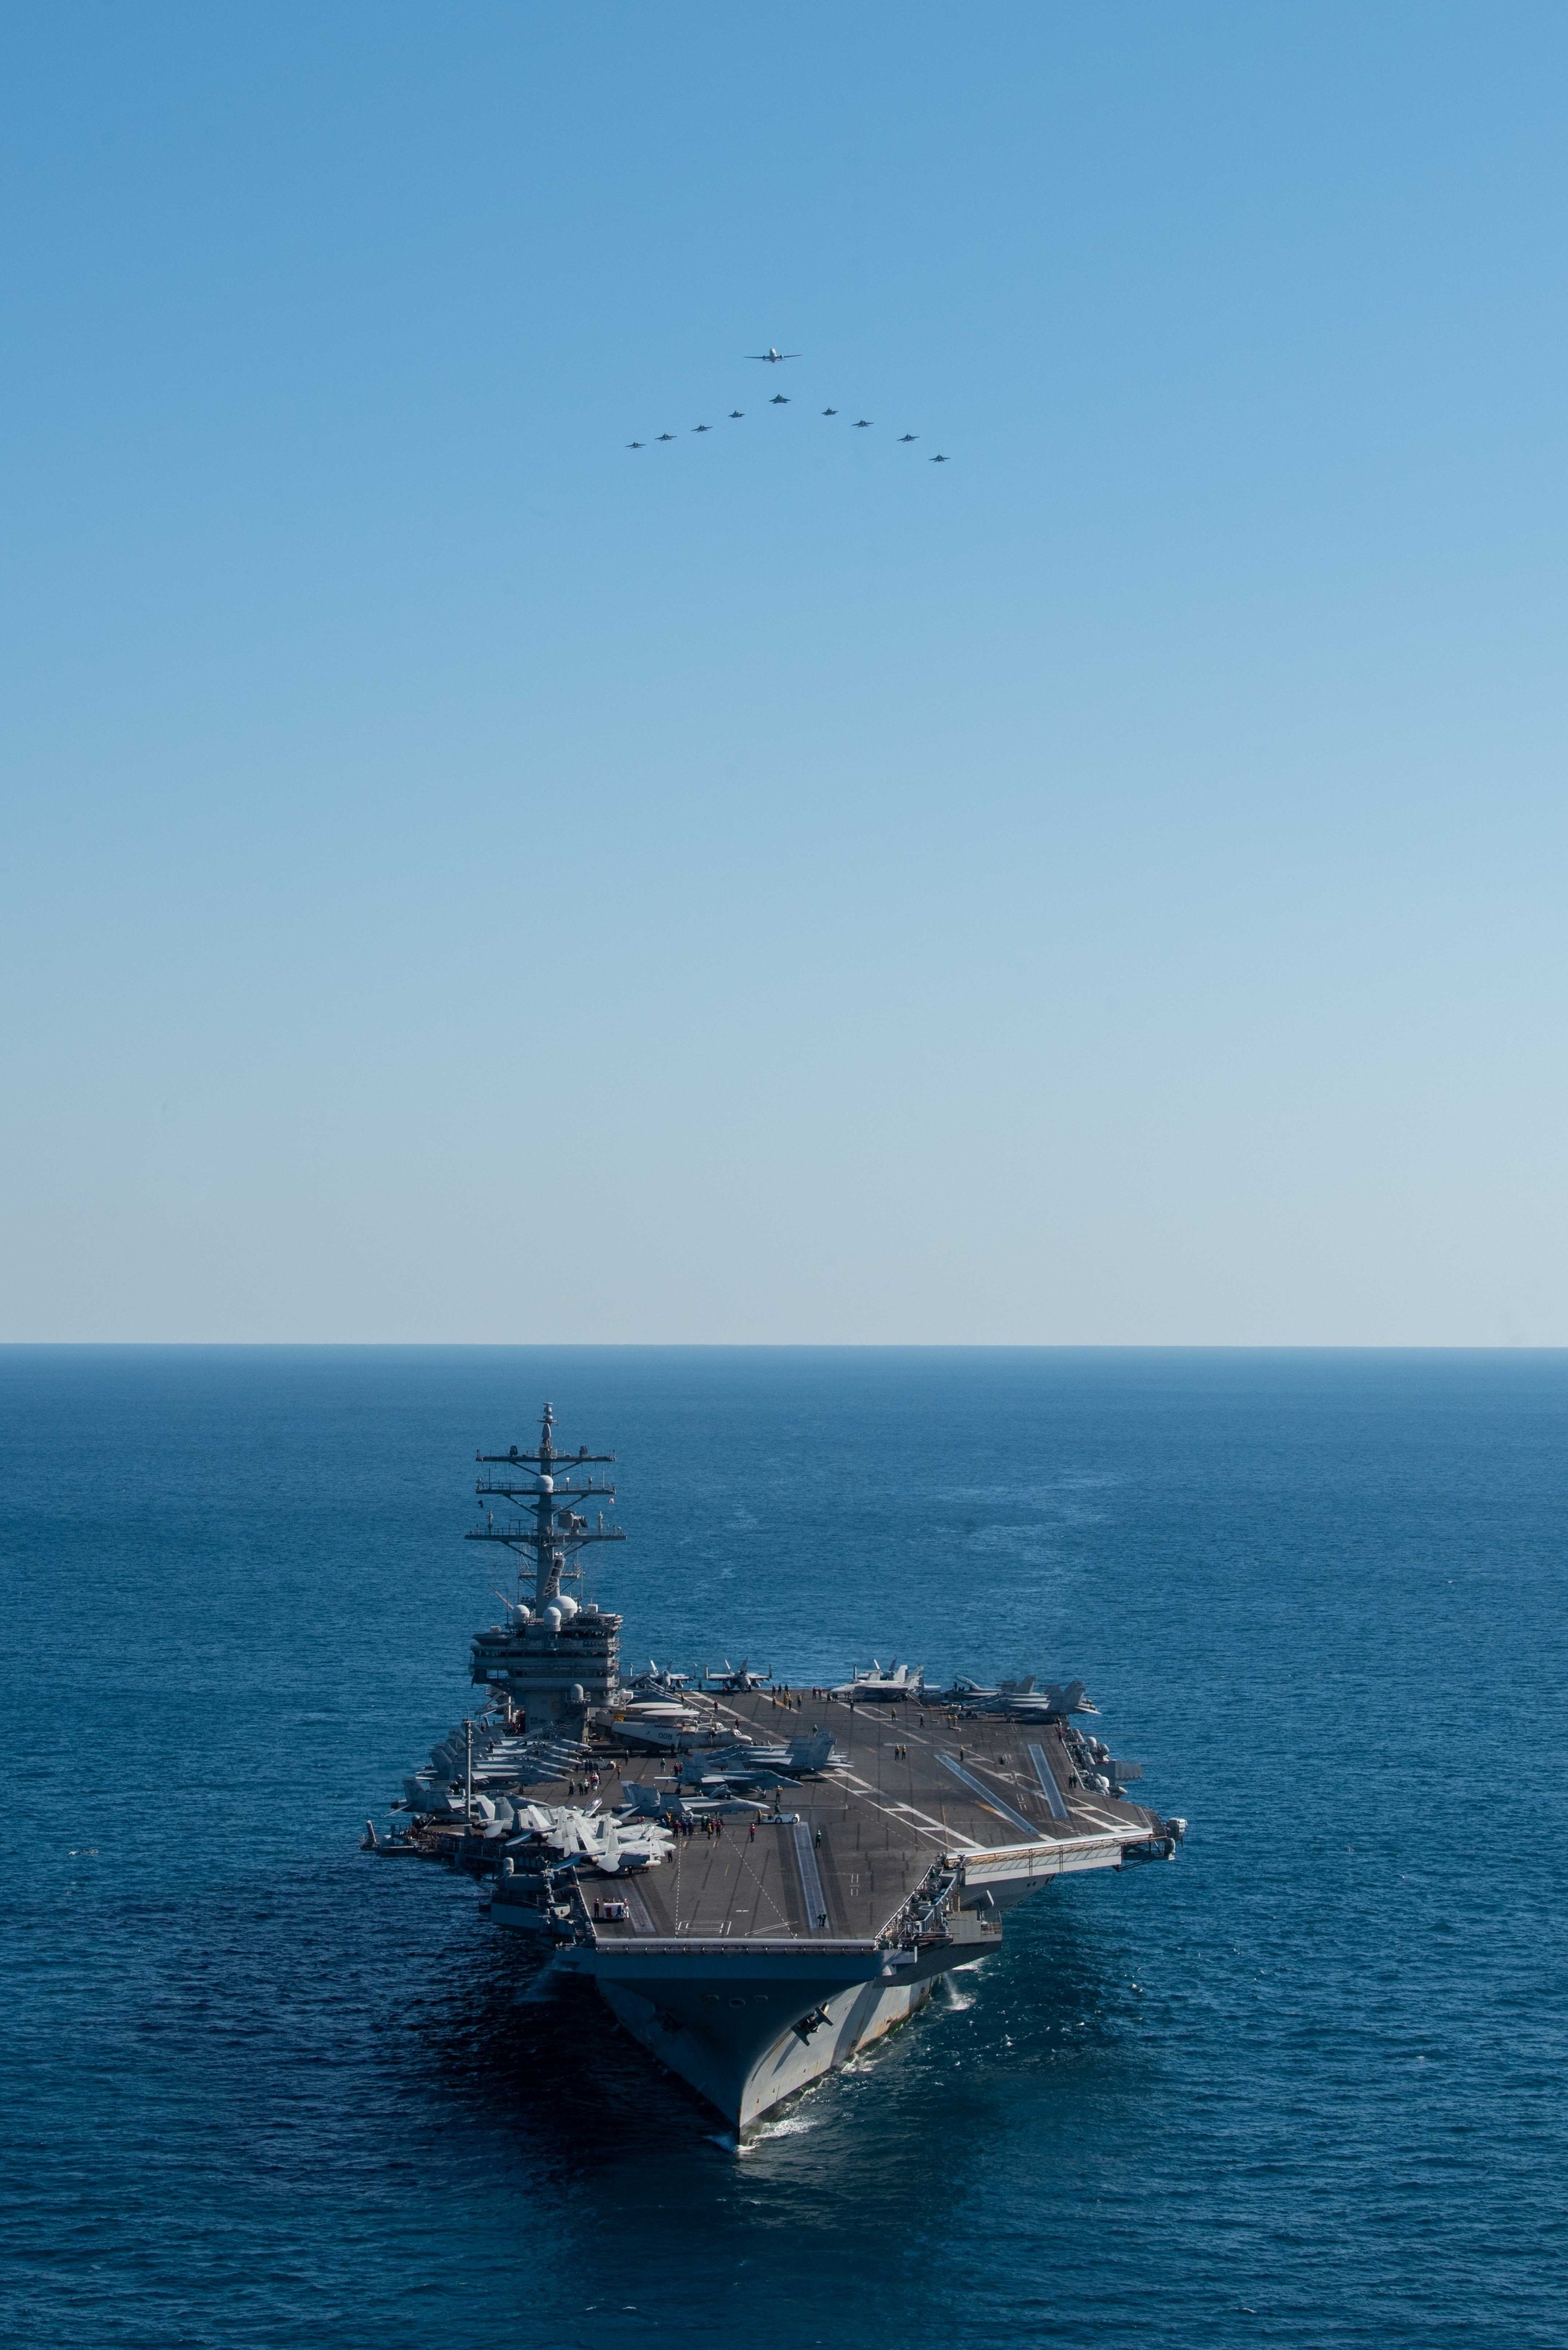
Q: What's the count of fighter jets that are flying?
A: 9